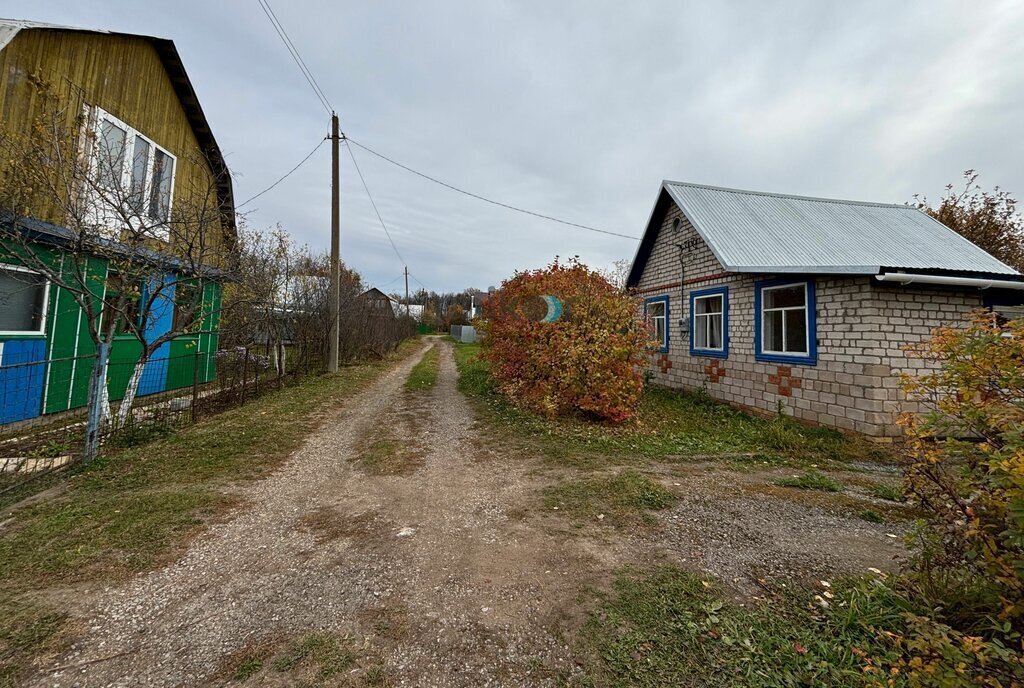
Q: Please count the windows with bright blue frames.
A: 3